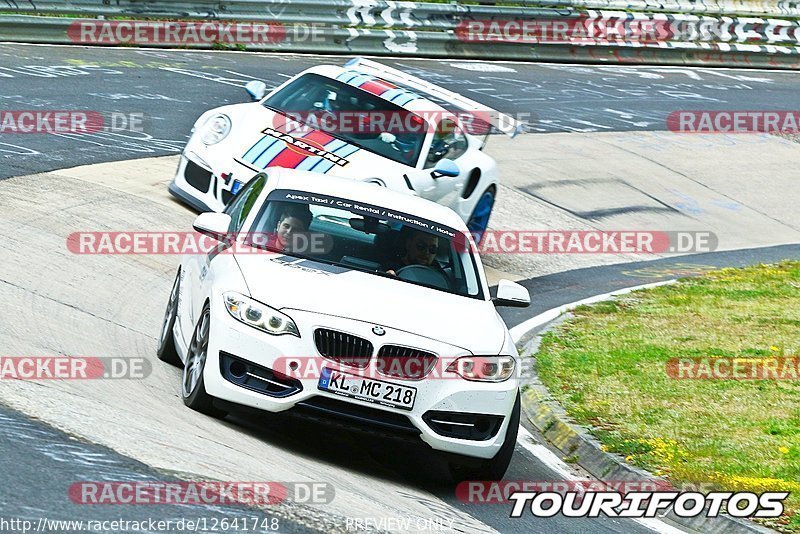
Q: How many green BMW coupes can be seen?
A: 0